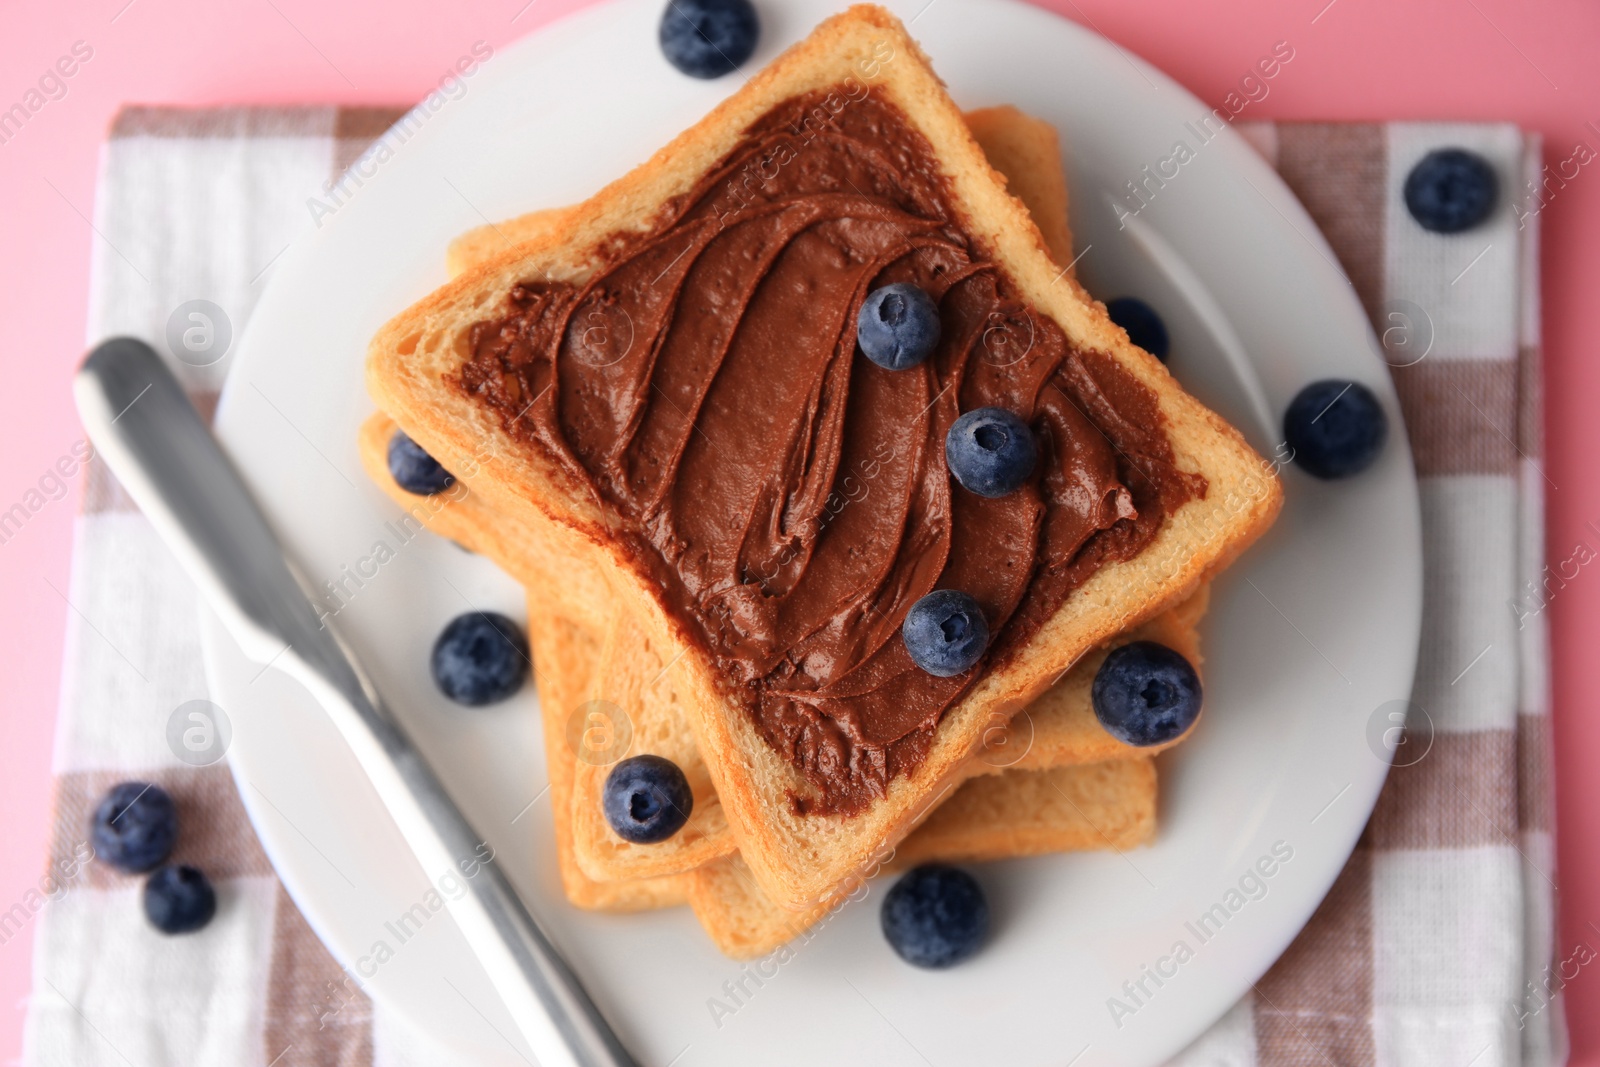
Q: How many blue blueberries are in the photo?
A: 14